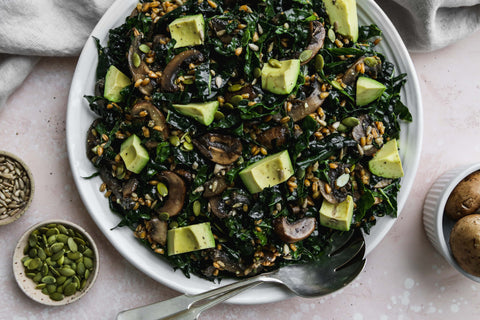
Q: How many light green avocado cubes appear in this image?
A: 11